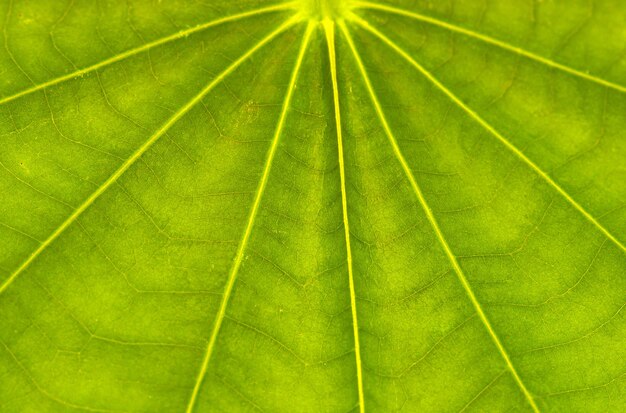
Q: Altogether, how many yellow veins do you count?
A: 7